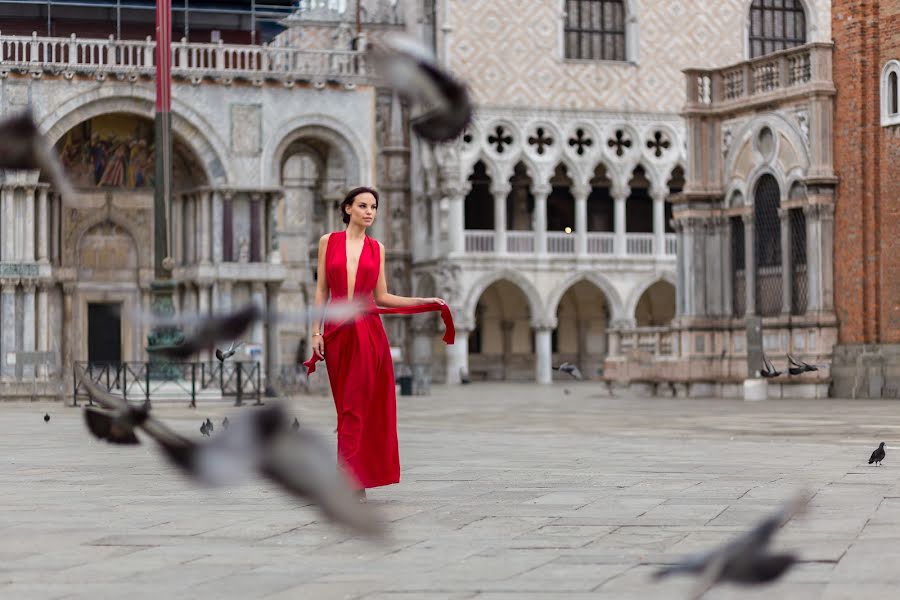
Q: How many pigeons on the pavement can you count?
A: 6